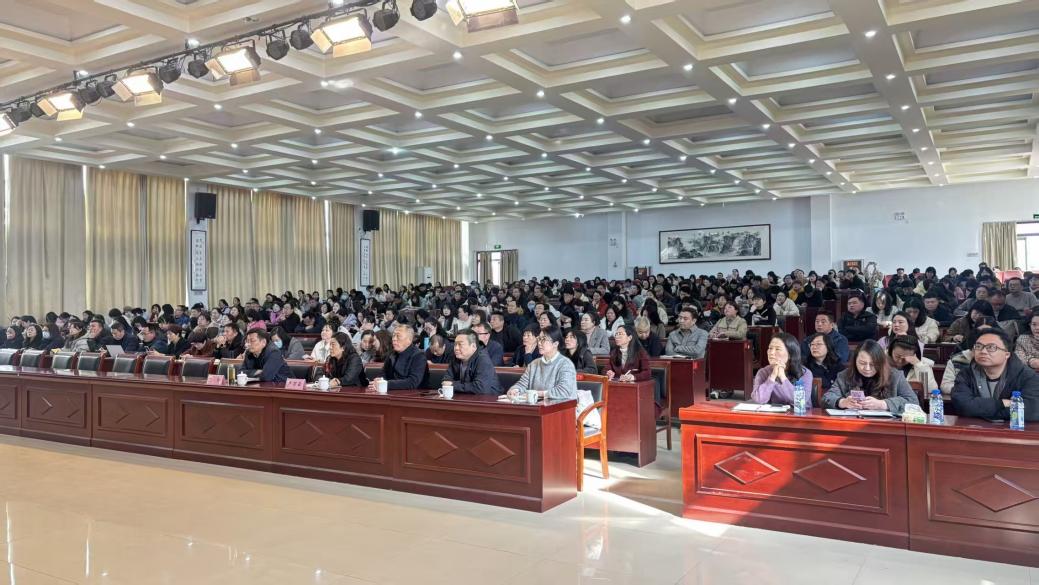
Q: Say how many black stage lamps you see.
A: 10